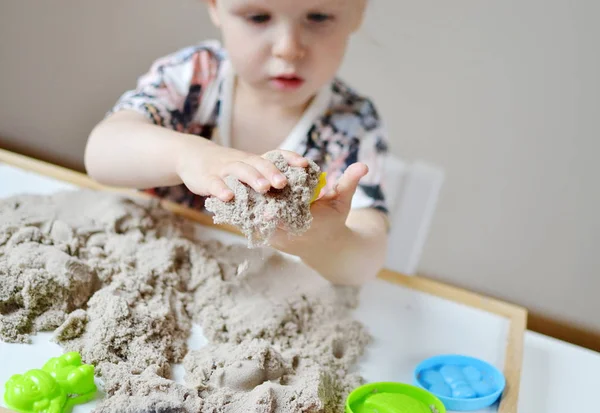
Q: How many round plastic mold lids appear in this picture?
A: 2